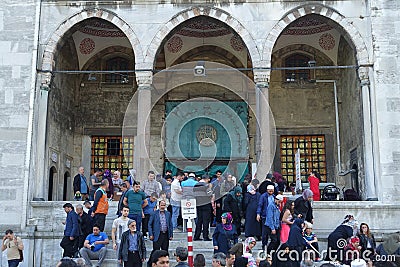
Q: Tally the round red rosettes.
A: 4